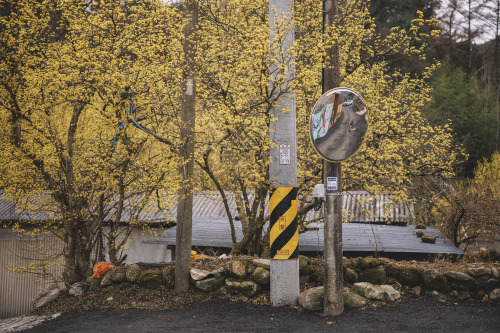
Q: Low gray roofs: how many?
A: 2